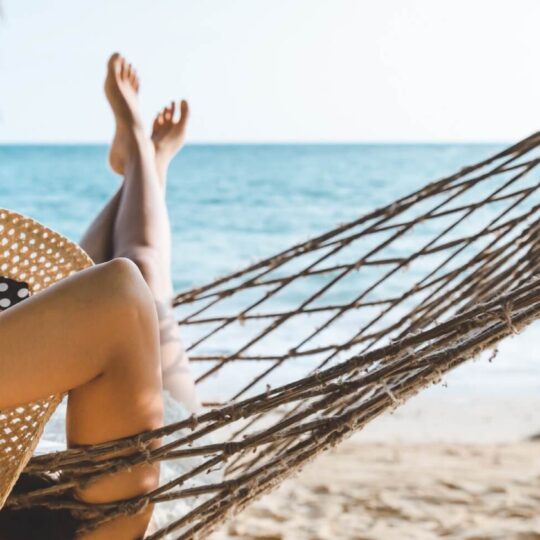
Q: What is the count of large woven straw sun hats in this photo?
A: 1